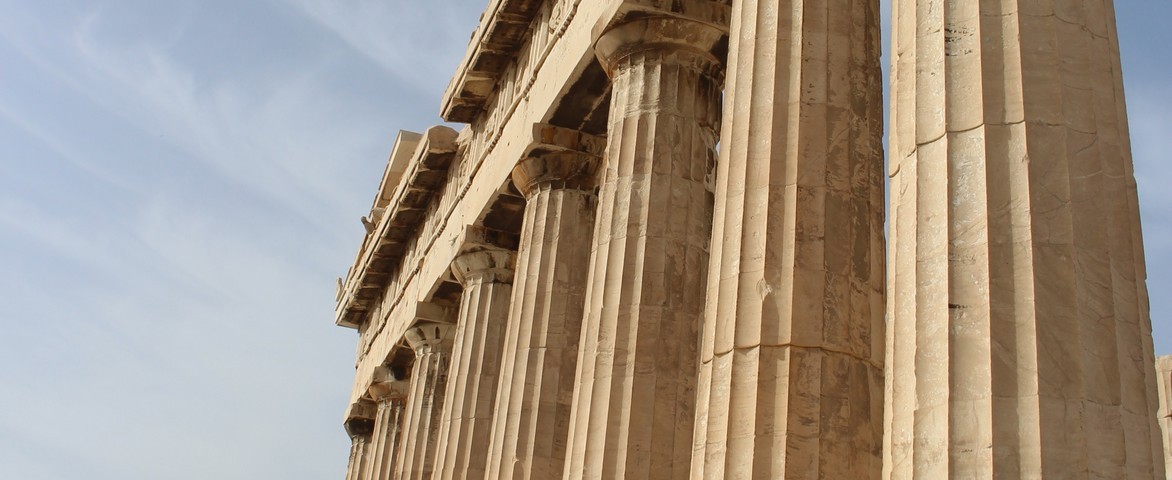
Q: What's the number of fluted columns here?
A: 8